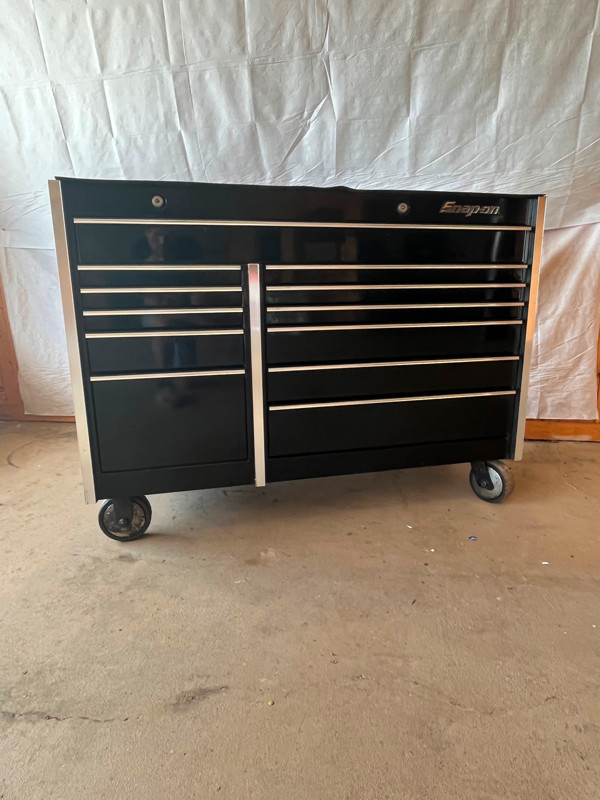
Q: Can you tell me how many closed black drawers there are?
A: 12